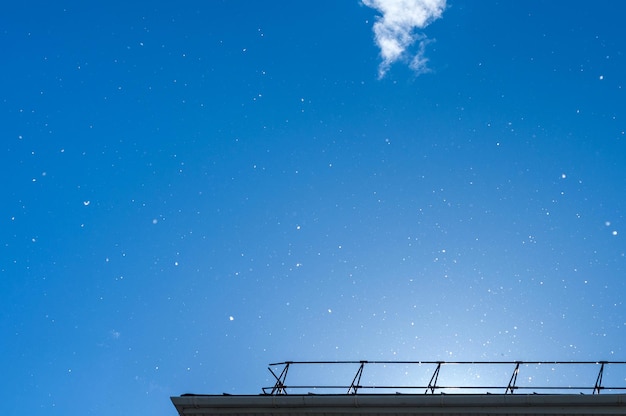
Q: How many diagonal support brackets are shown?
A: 5